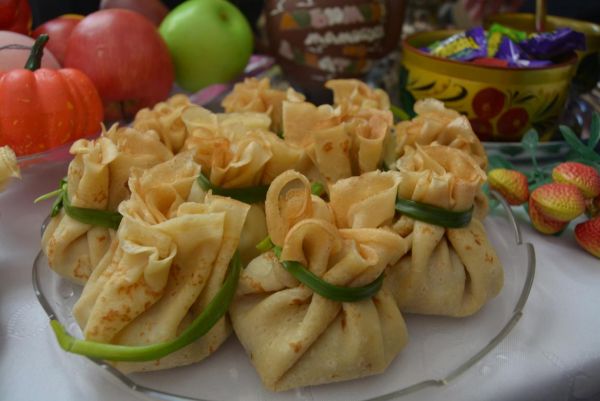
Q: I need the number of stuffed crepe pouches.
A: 10